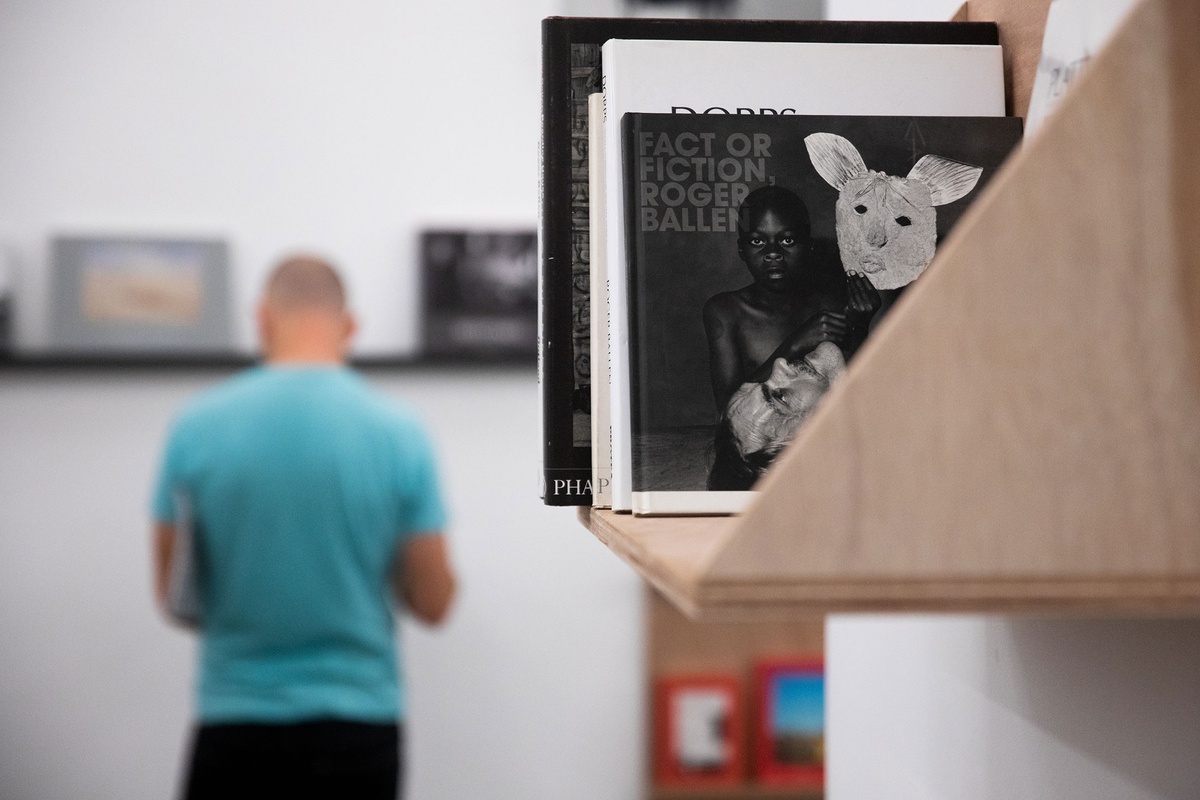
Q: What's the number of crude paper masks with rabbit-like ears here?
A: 1